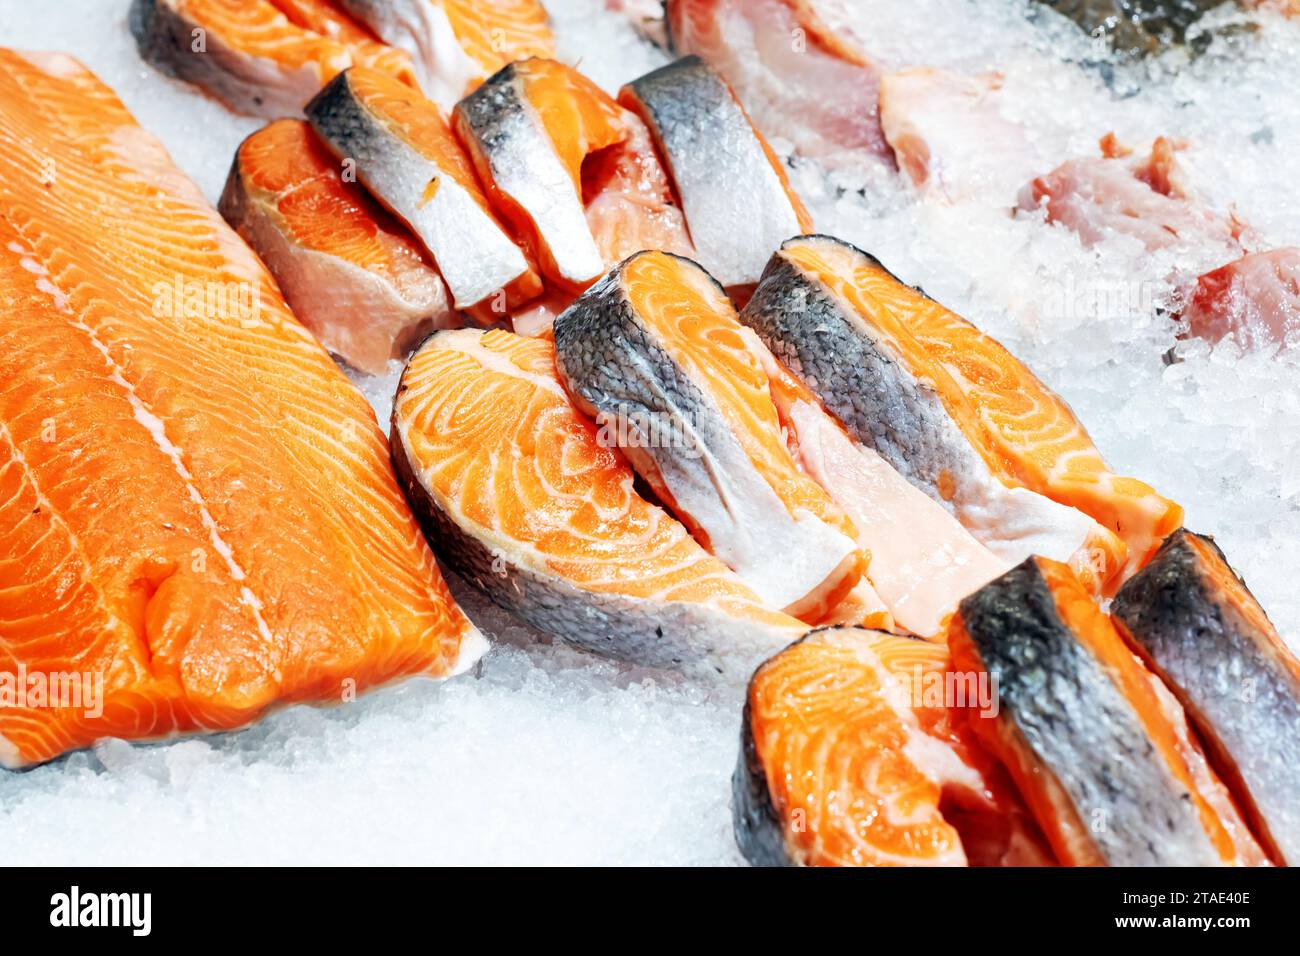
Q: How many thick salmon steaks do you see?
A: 12